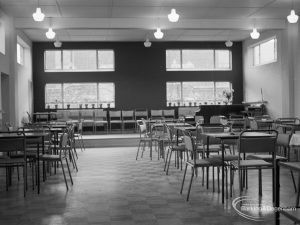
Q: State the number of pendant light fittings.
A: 9